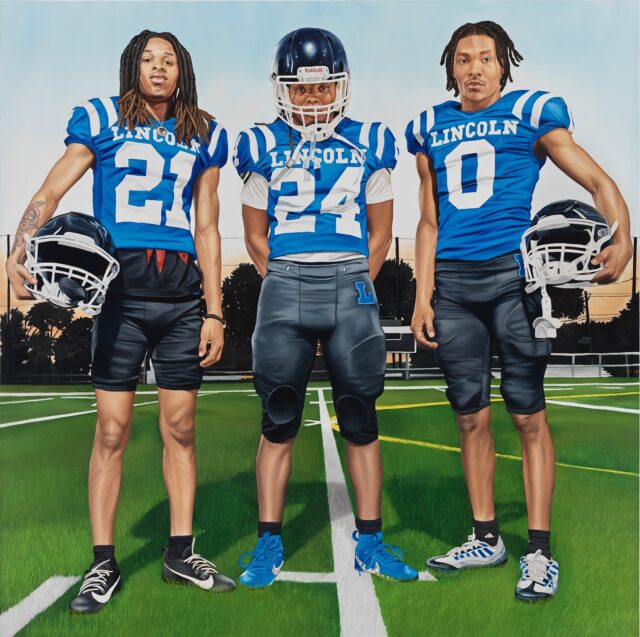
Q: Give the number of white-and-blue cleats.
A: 2